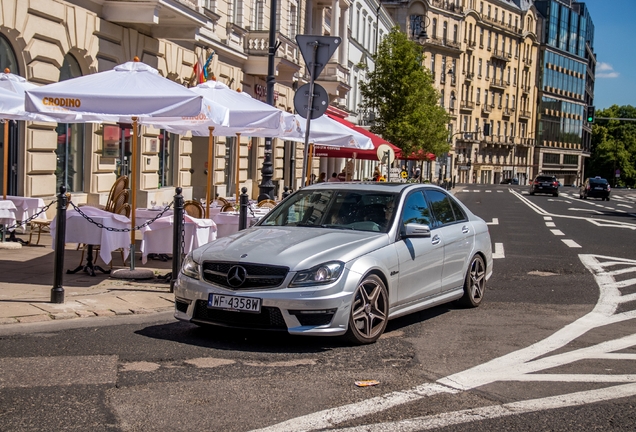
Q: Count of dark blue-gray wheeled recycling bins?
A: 0